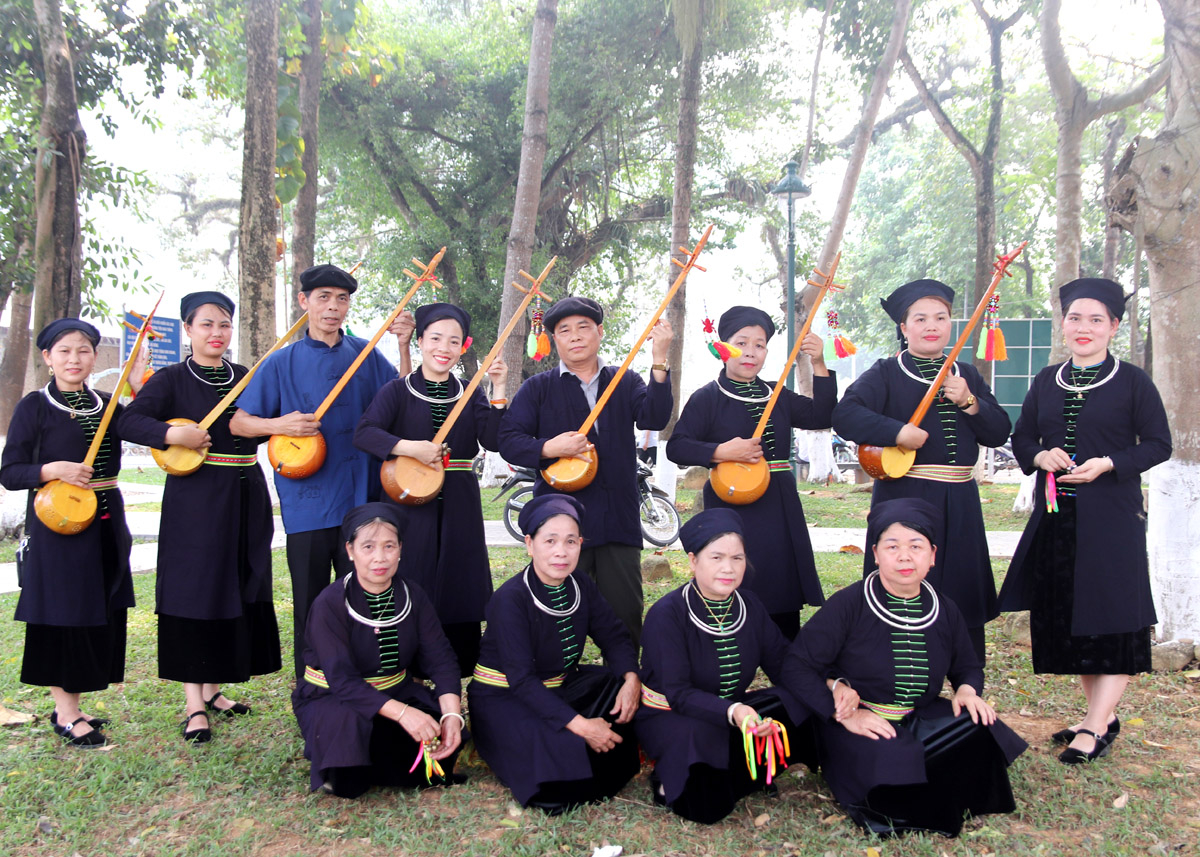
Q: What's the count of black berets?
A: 2